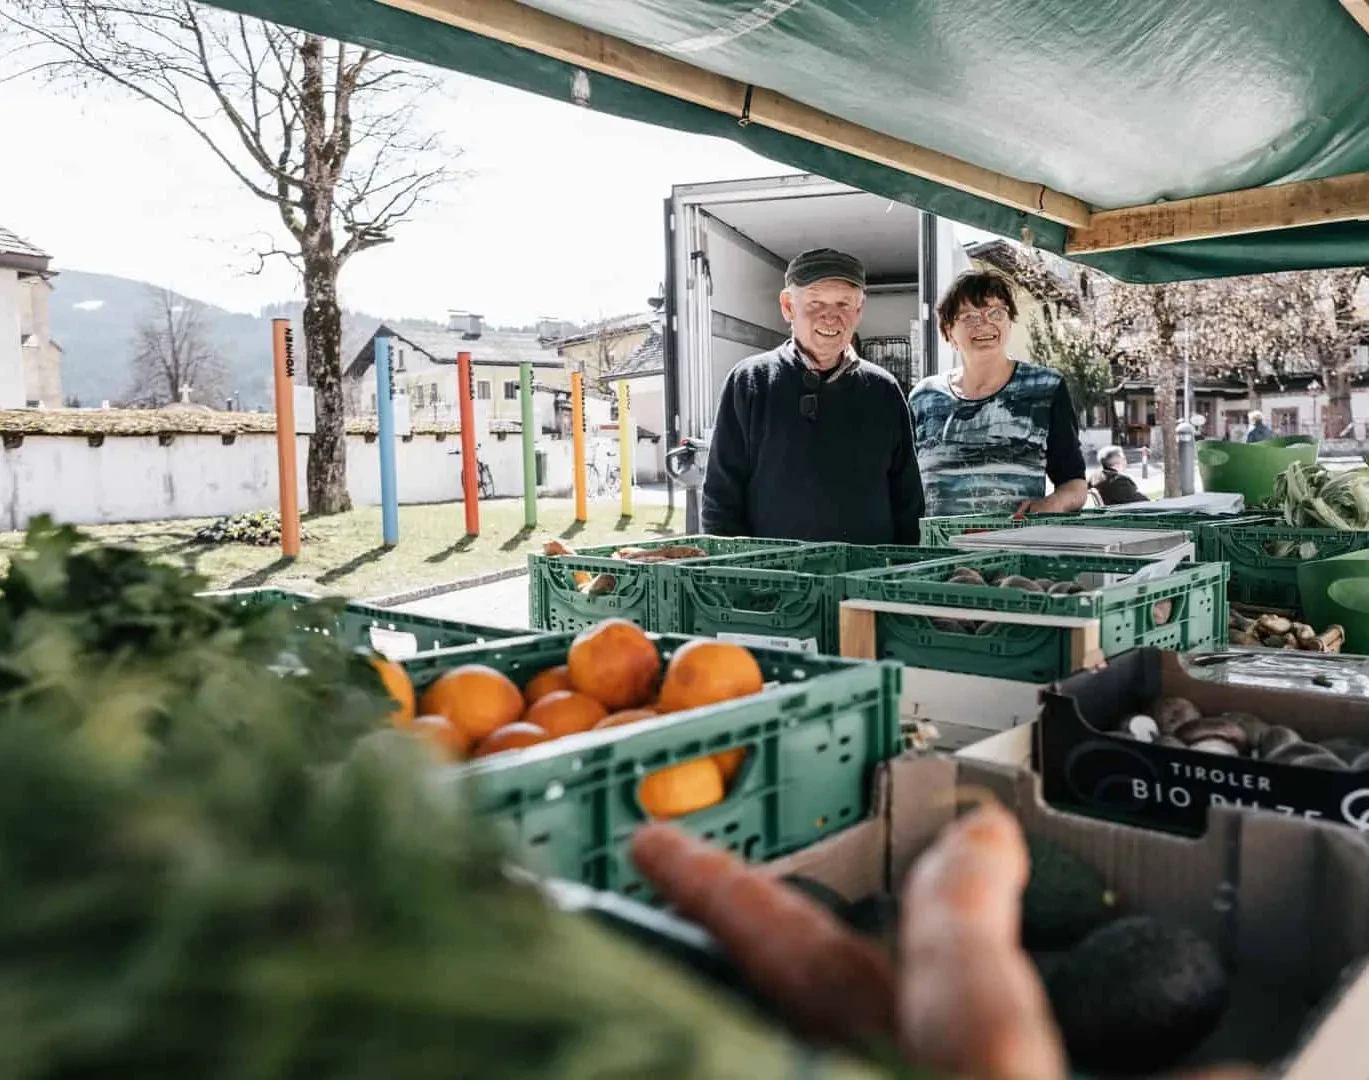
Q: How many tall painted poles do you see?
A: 6